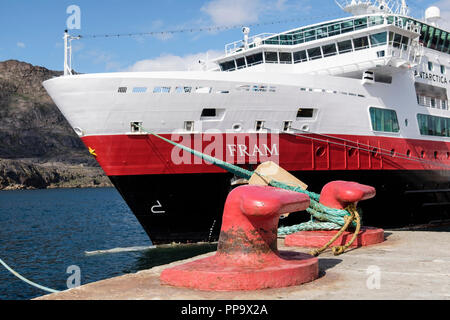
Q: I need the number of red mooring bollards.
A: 2